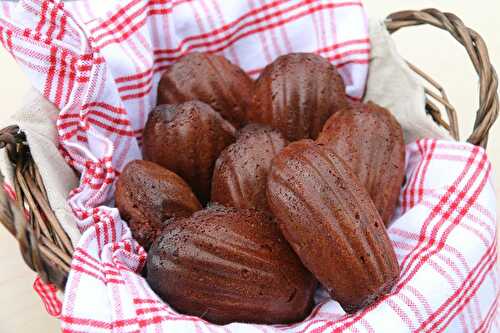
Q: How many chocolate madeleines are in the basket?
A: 8